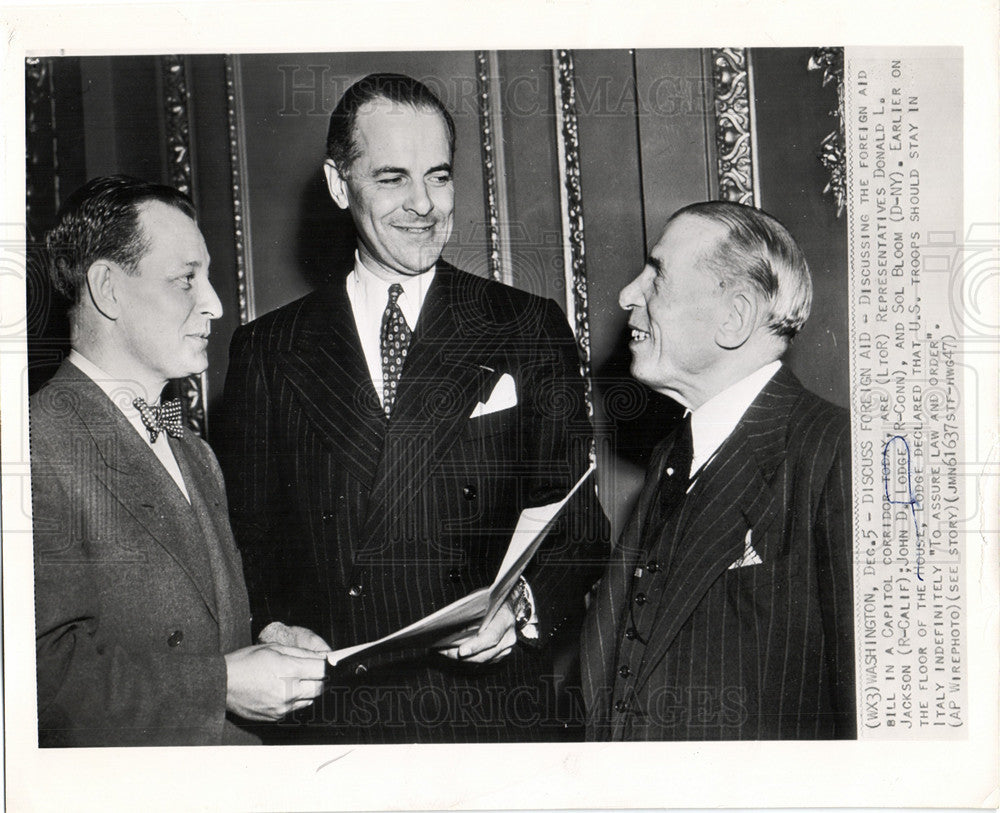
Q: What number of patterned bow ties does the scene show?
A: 1